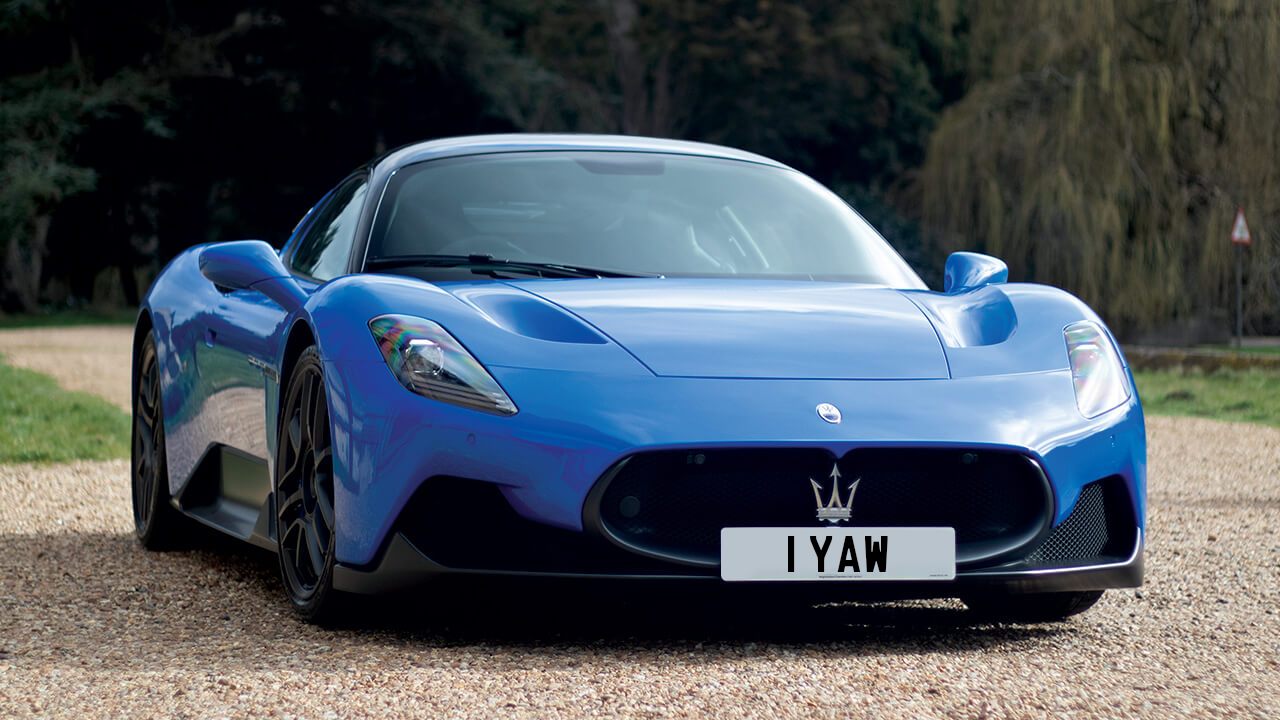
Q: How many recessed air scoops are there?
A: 2